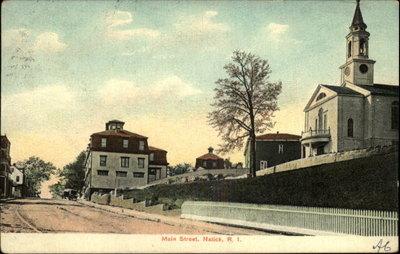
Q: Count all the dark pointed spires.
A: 1